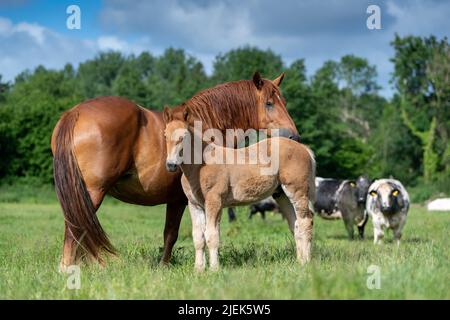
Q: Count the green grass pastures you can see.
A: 1